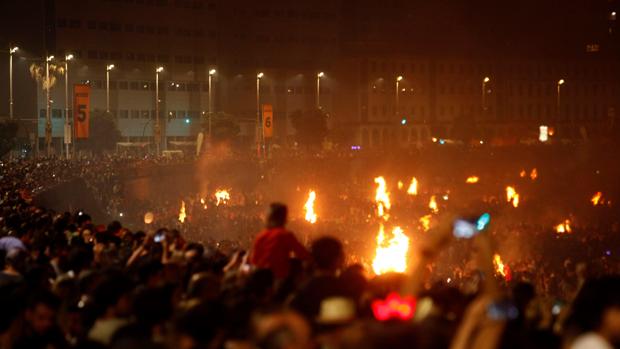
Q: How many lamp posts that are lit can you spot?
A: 11